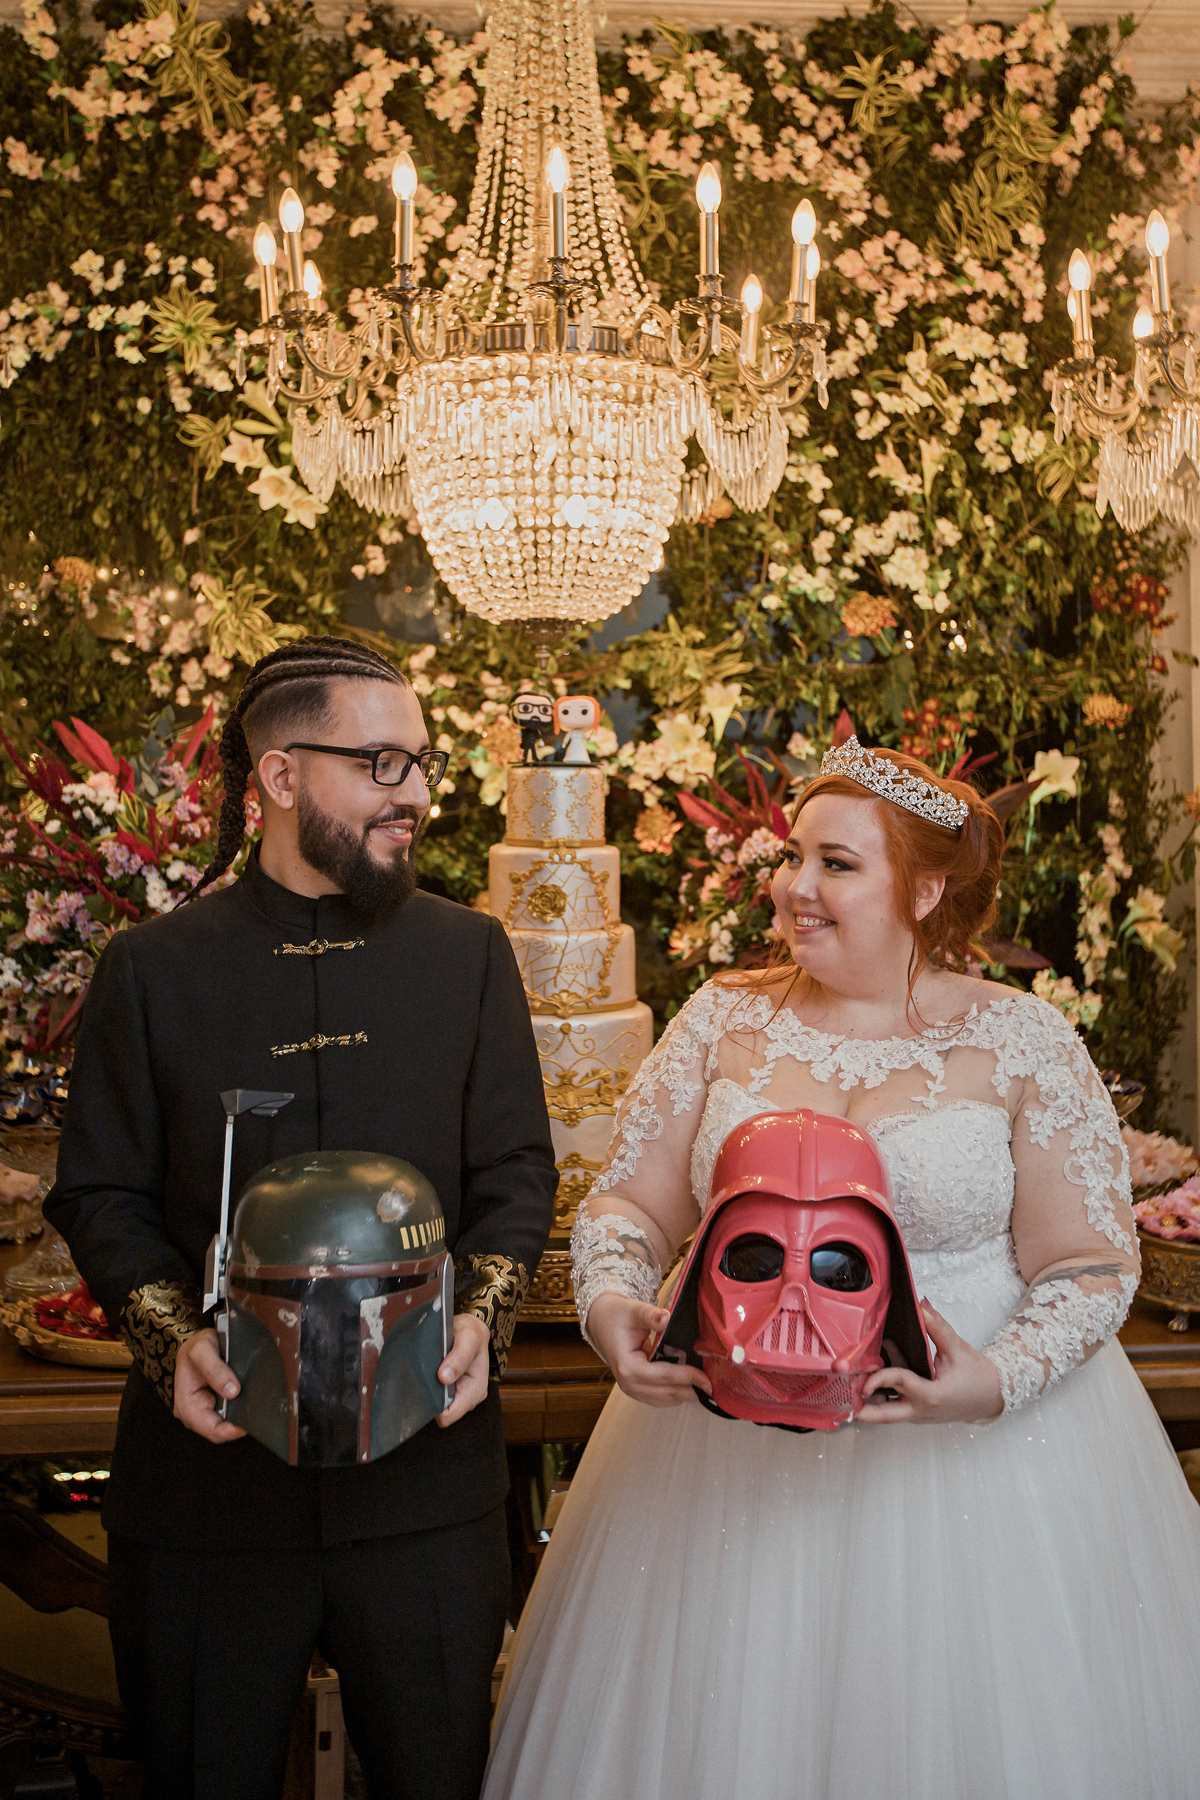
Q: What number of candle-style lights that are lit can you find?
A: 13